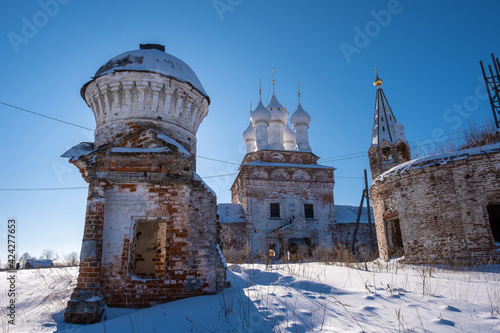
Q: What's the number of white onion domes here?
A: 5